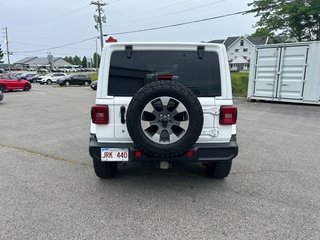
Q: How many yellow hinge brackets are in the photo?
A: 0